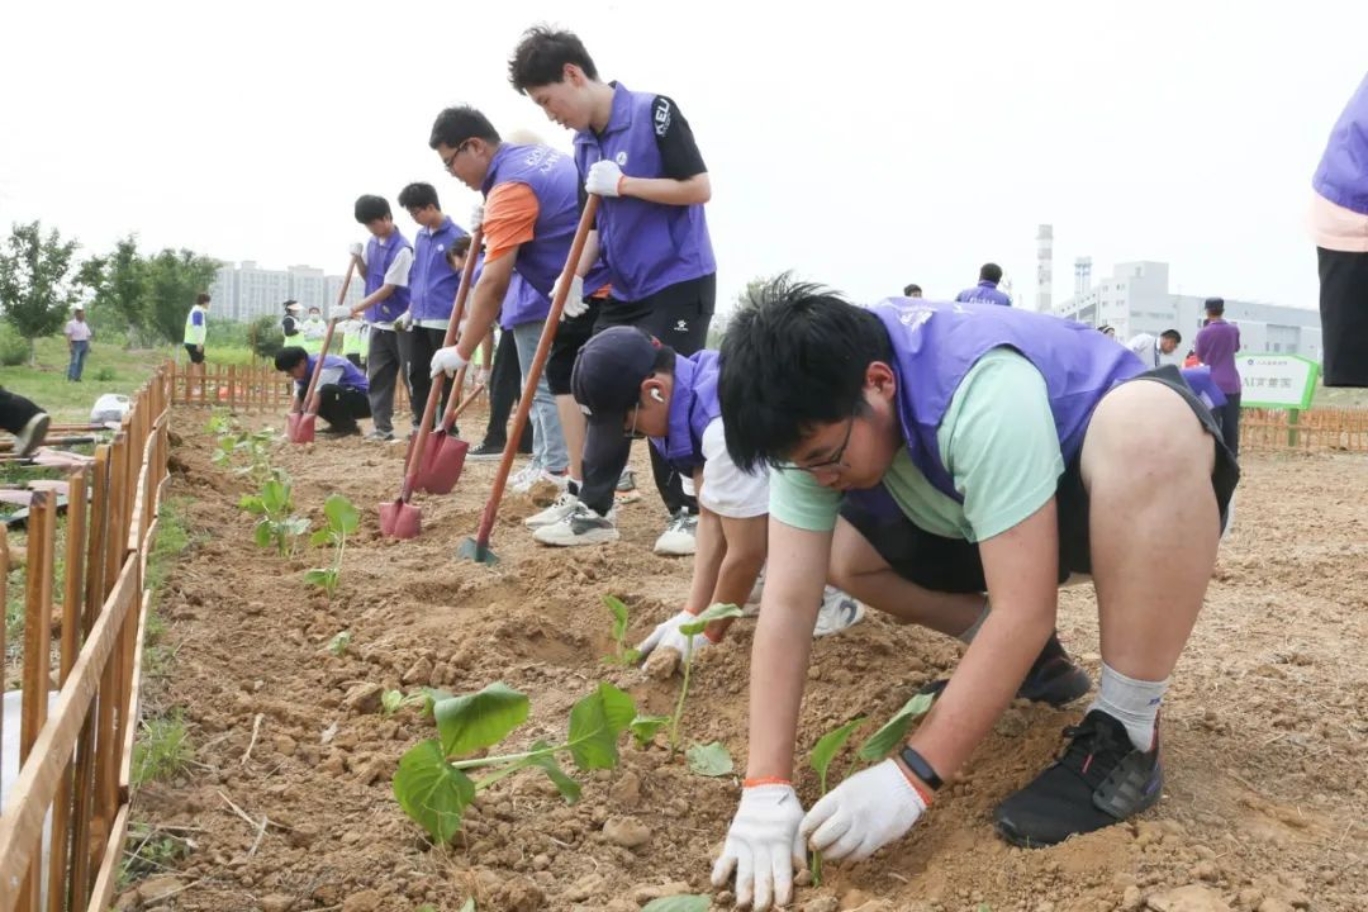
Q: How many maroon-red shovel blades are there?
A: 3